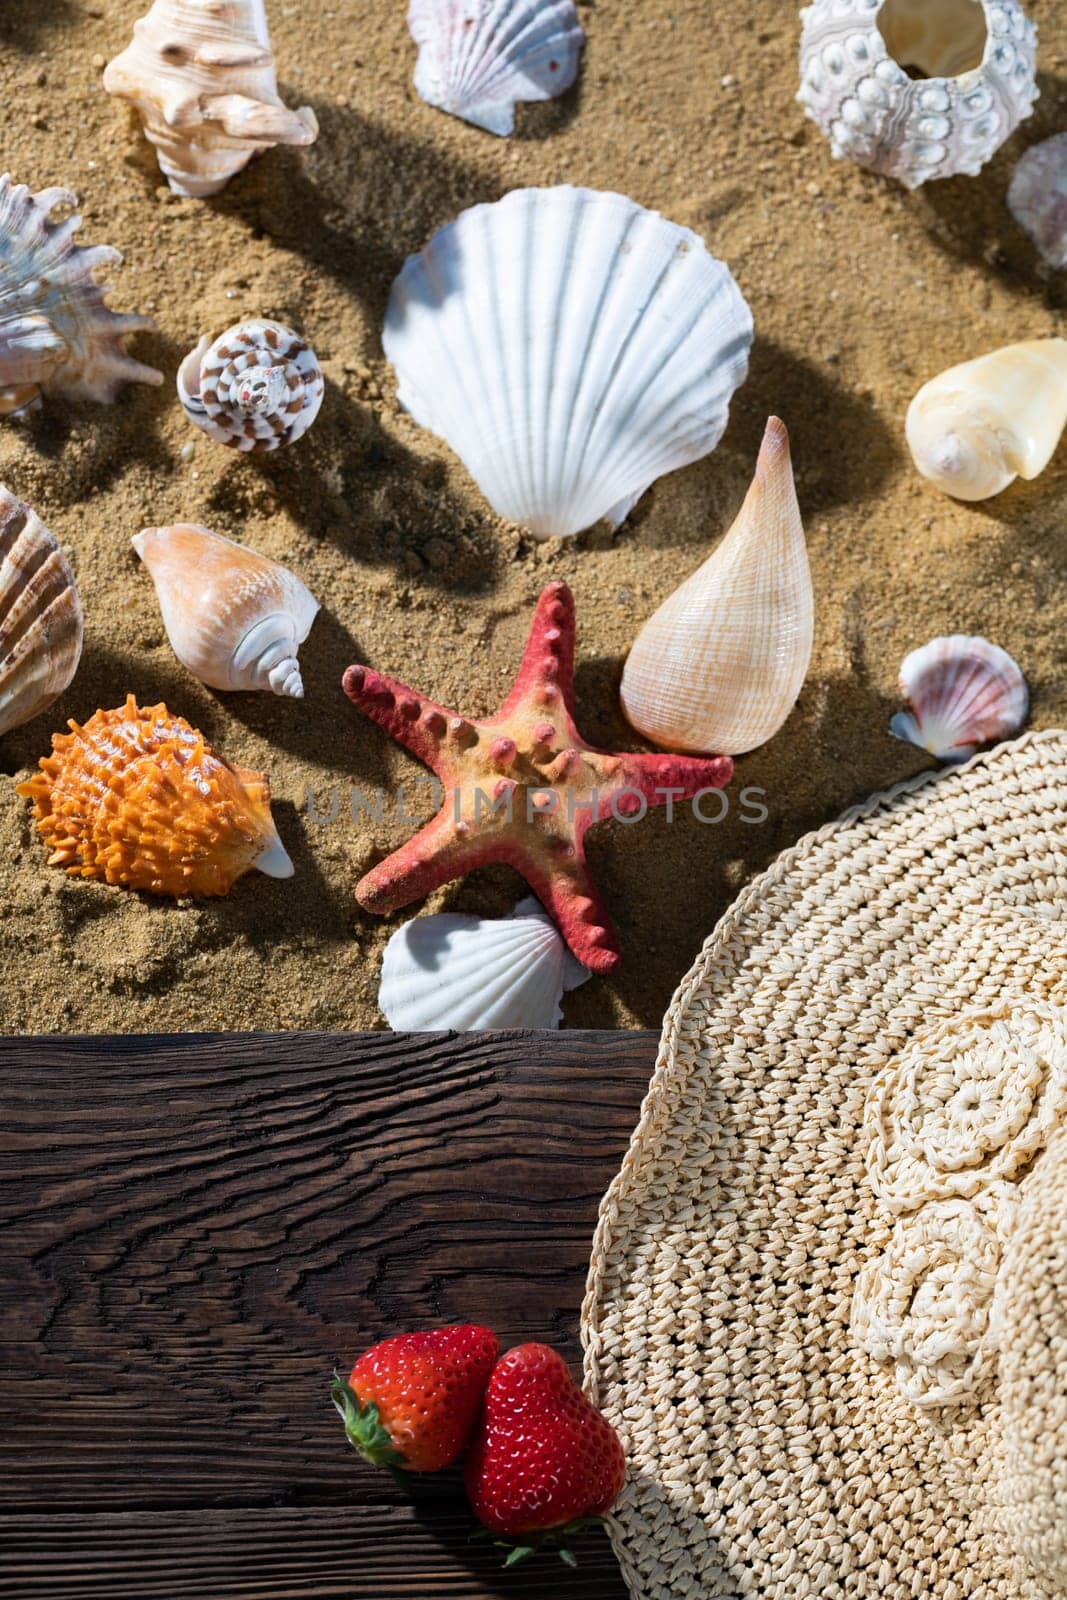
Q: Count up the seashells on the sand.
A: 14